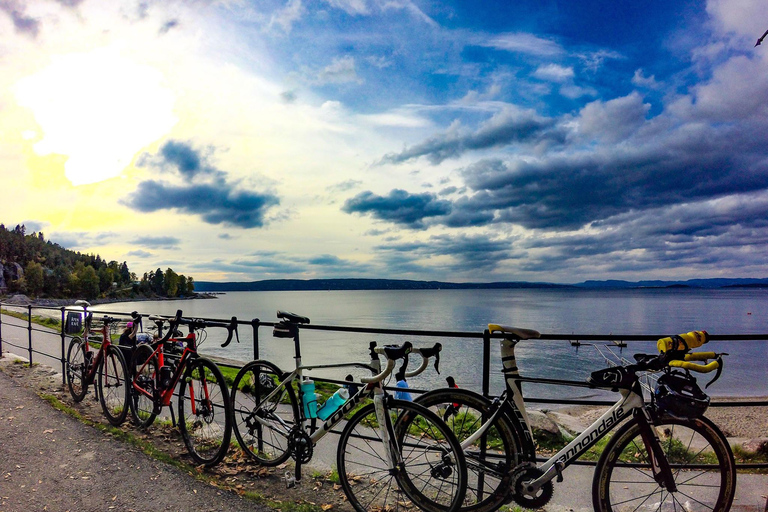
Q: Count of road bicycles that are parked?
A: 4